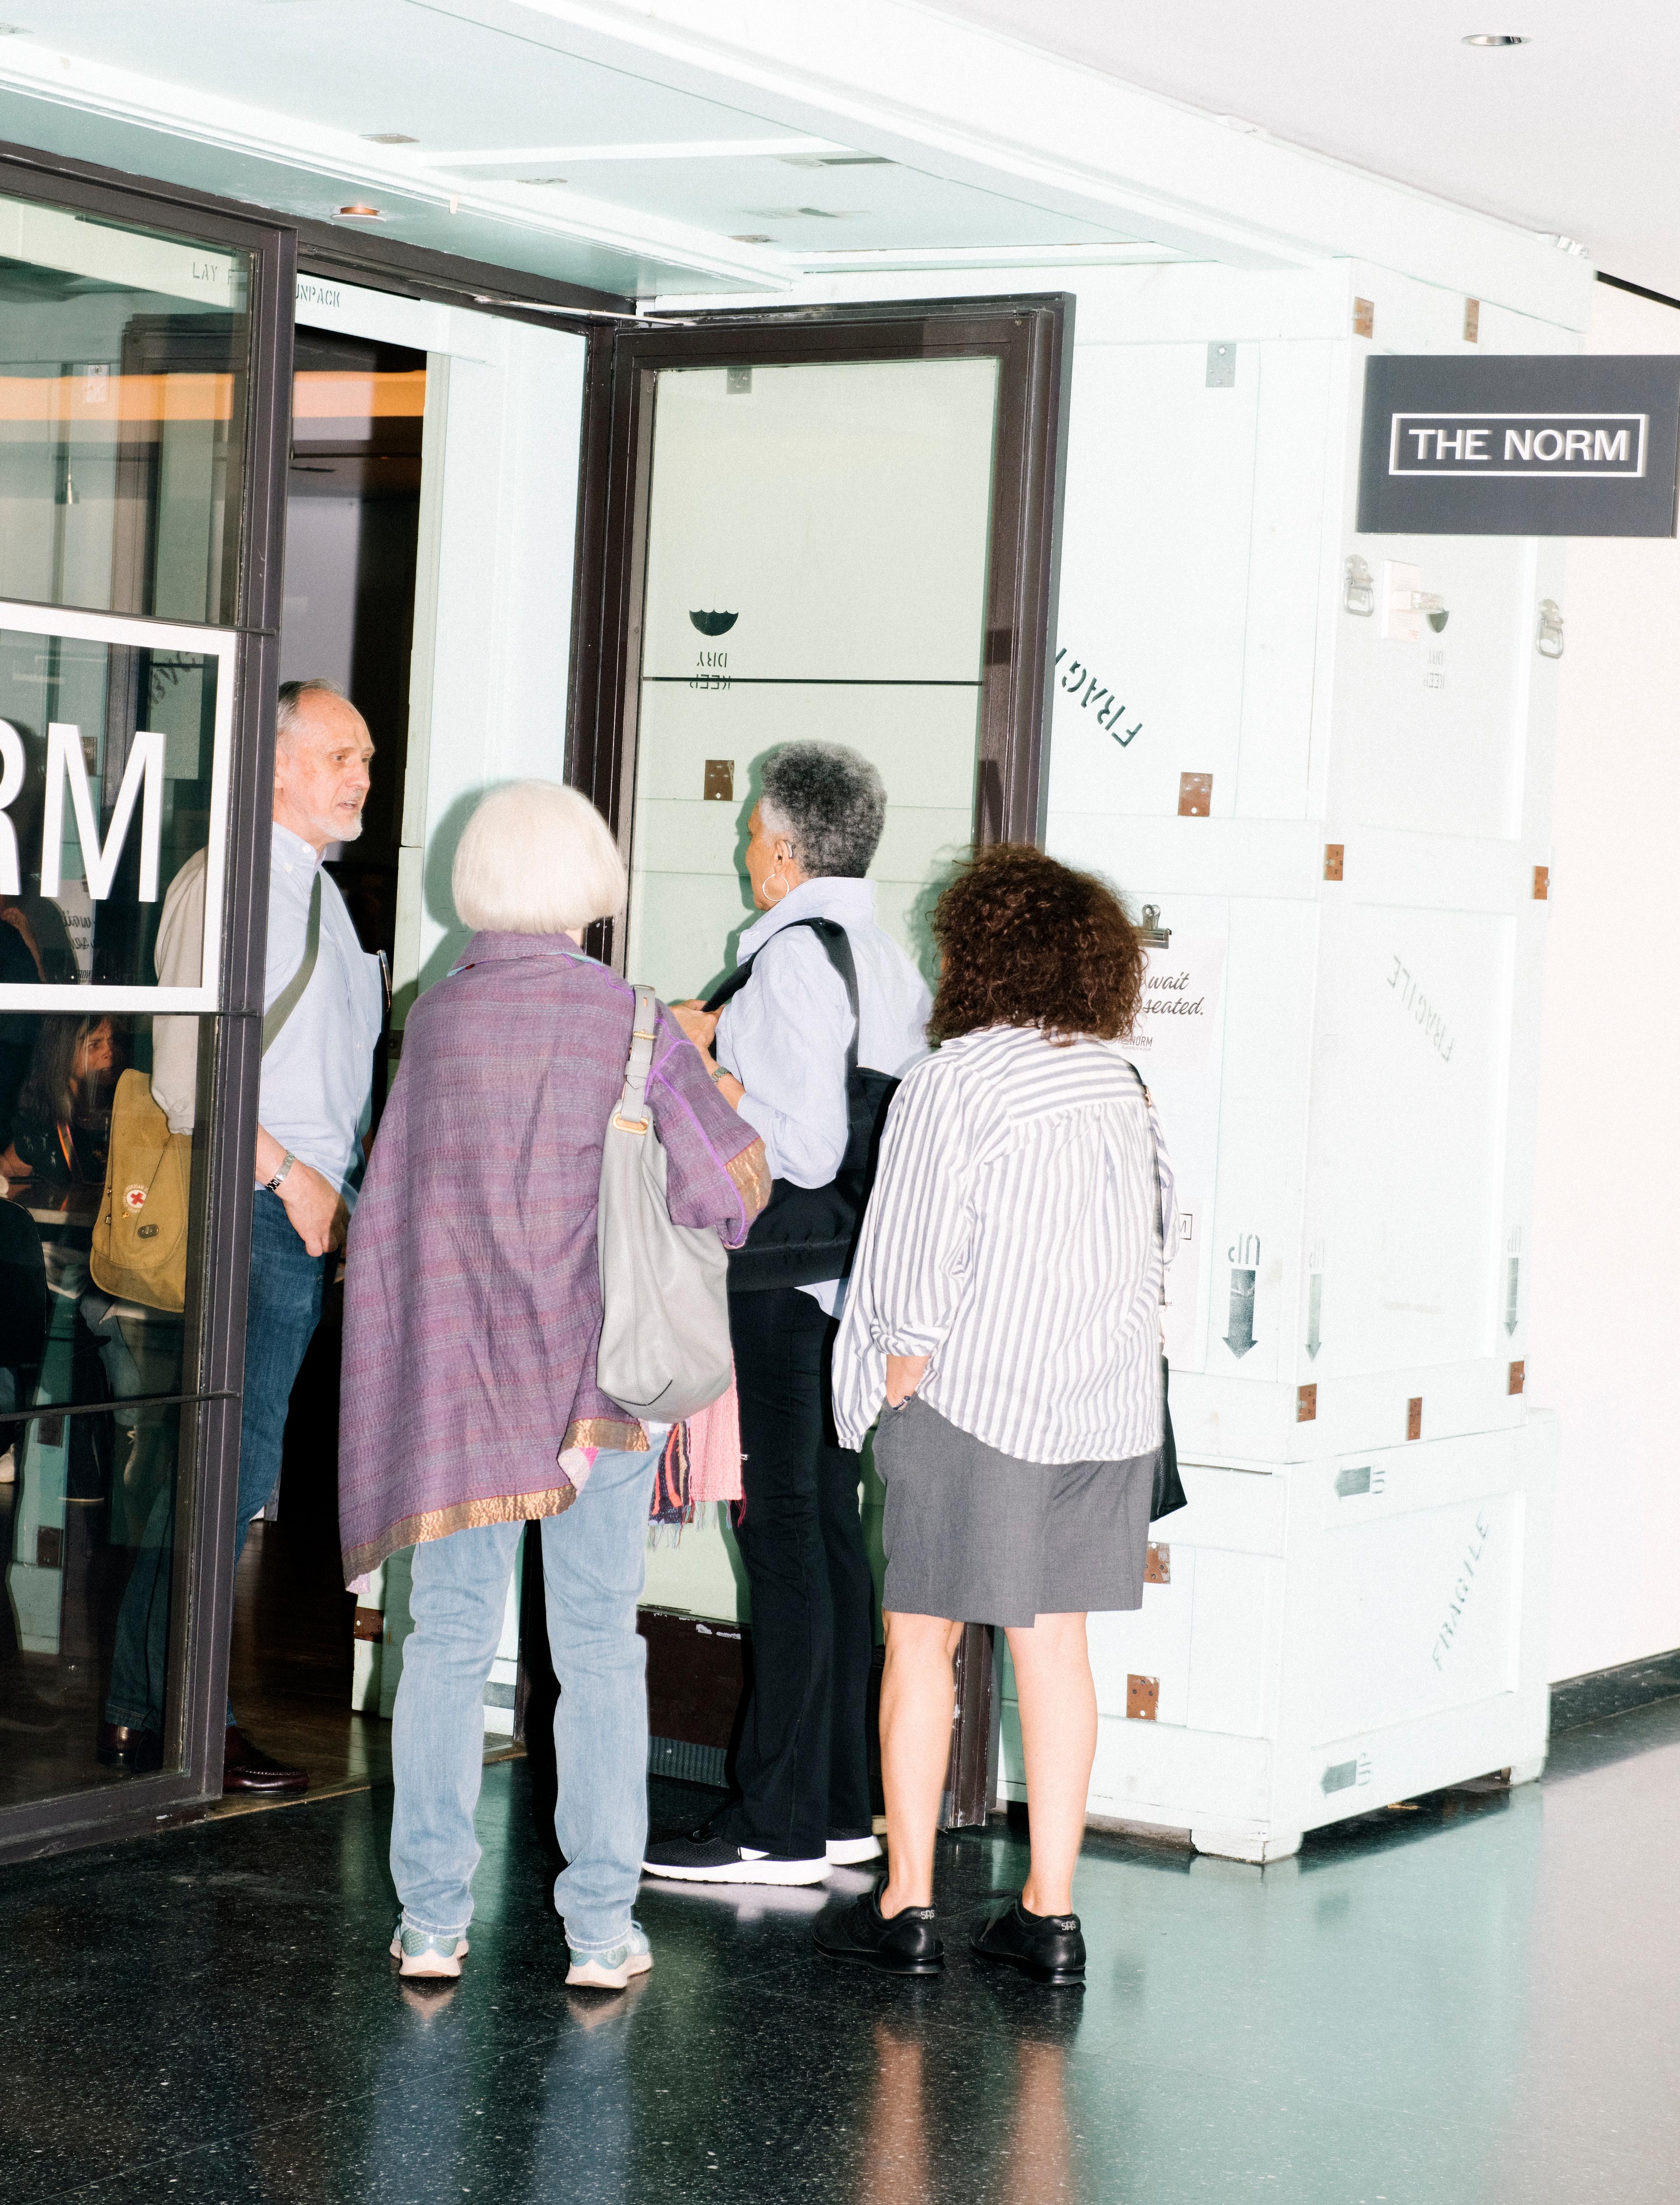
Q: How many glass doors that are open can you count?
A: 1